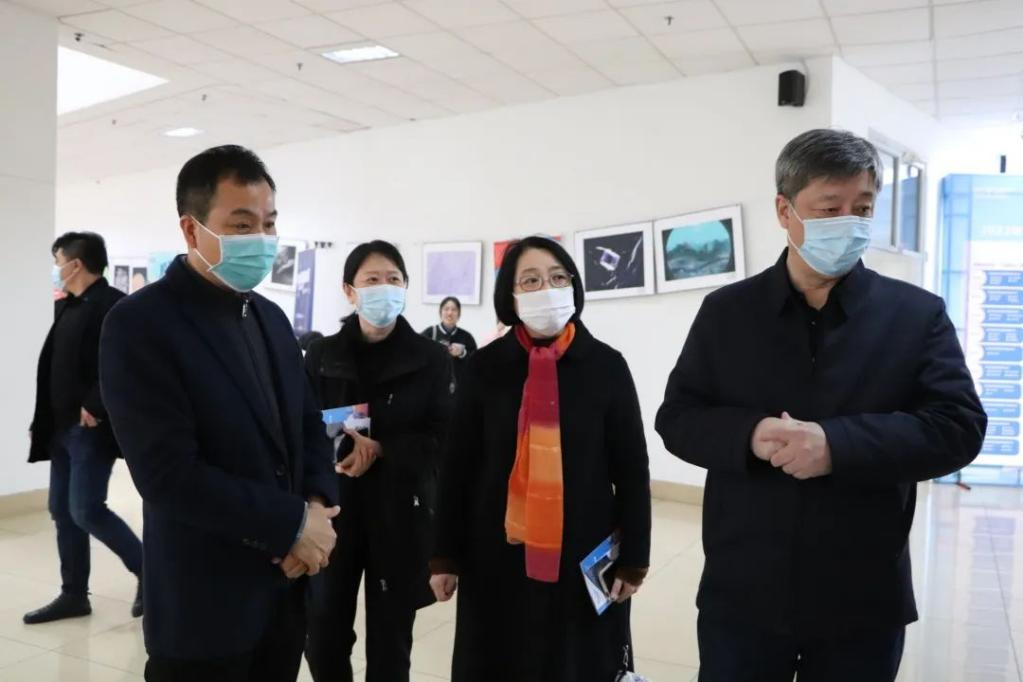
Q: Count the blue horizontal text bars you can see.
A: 10